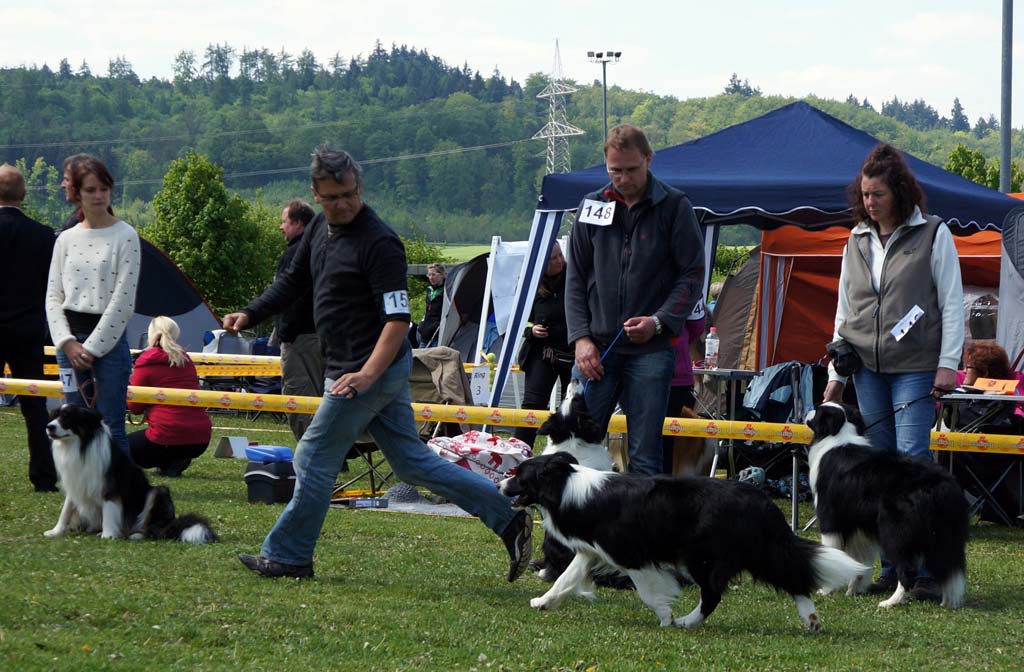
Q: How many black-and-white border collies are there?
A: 4